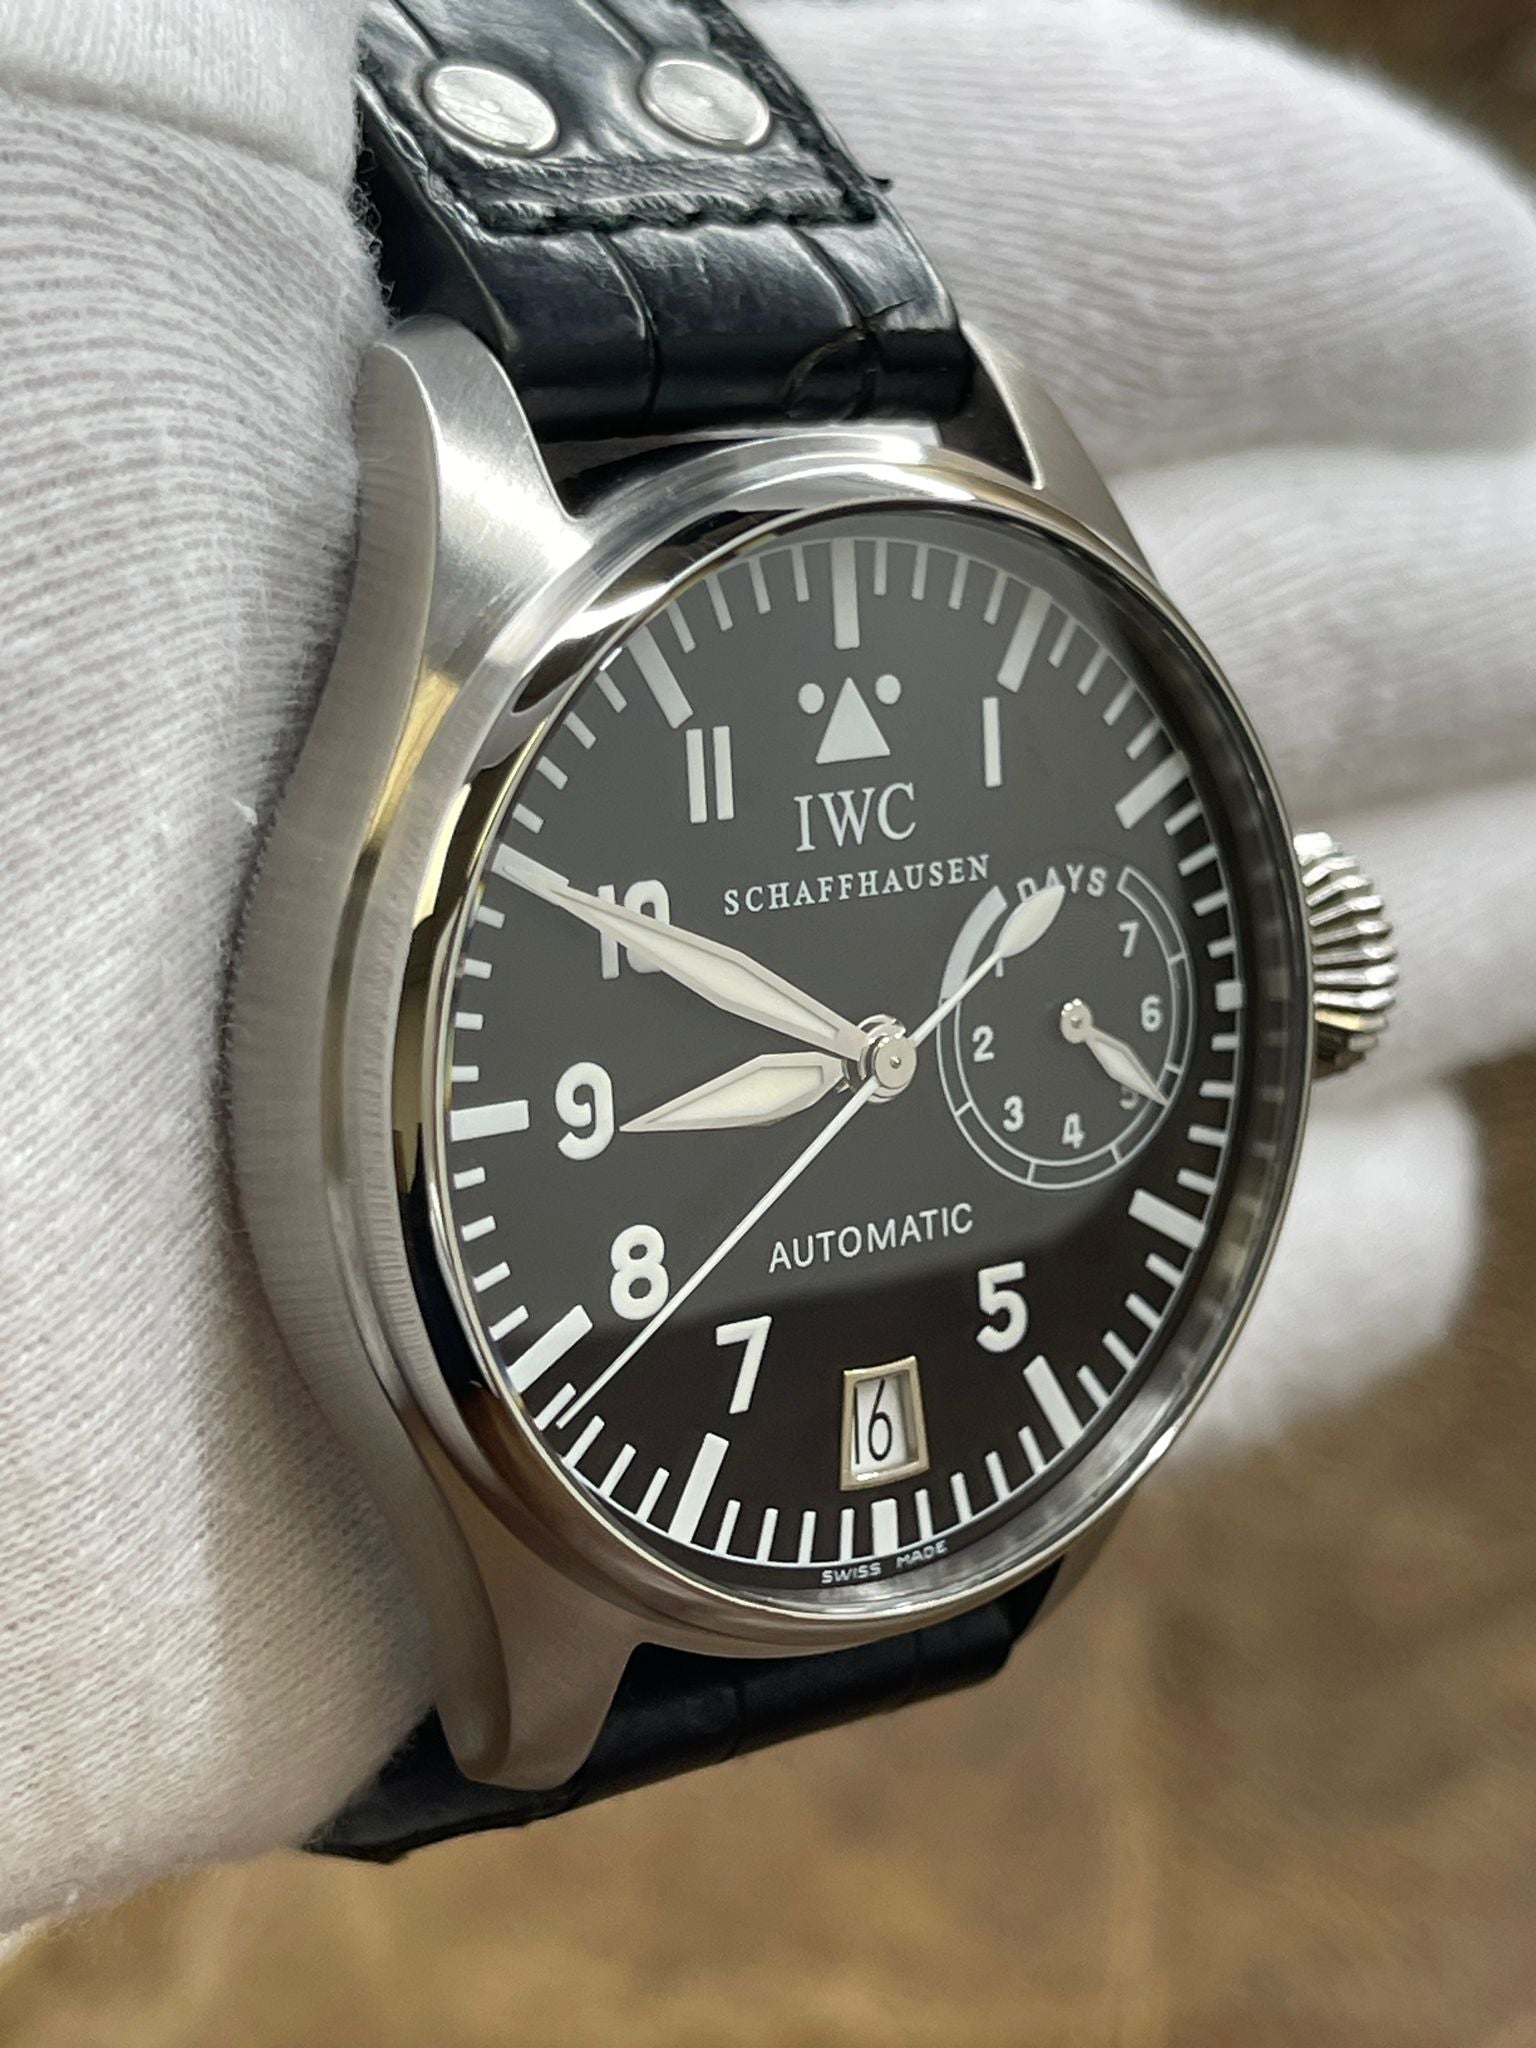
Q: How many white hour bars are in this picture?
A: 12